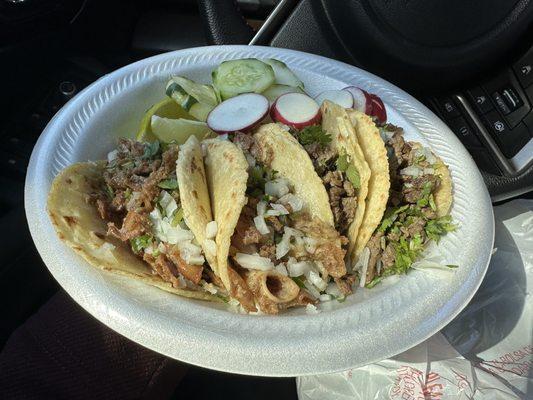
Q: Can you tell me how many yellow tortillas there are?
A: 4